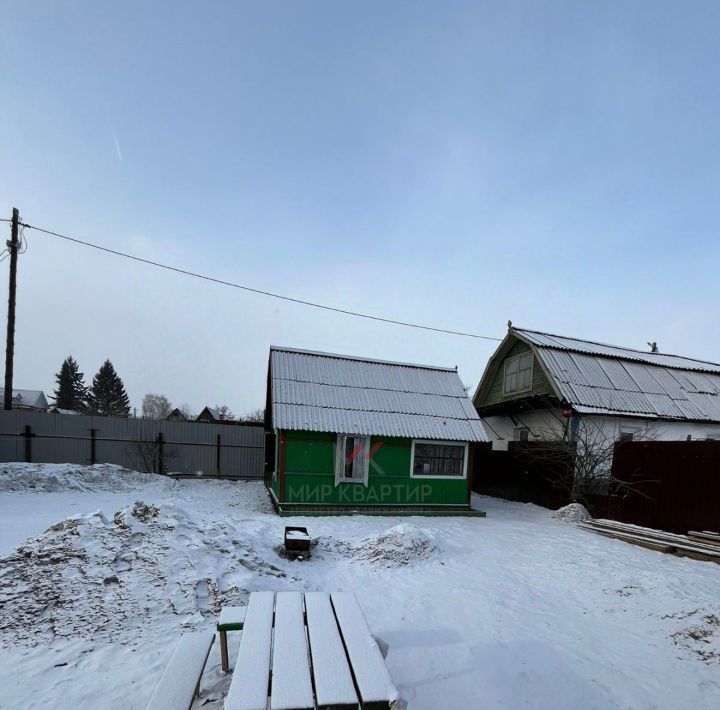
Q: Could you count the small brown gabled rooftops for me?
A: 2